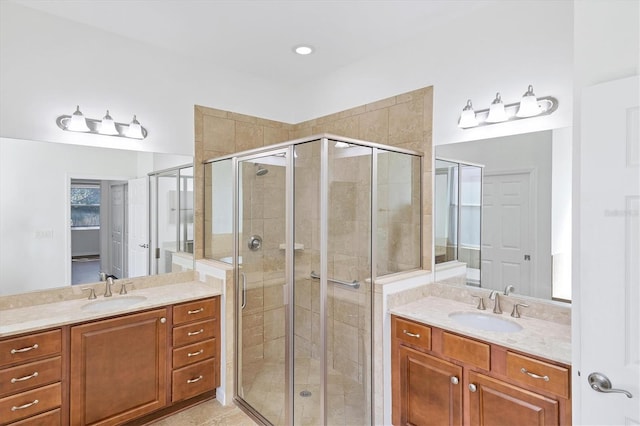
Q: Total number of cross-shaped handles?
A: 0